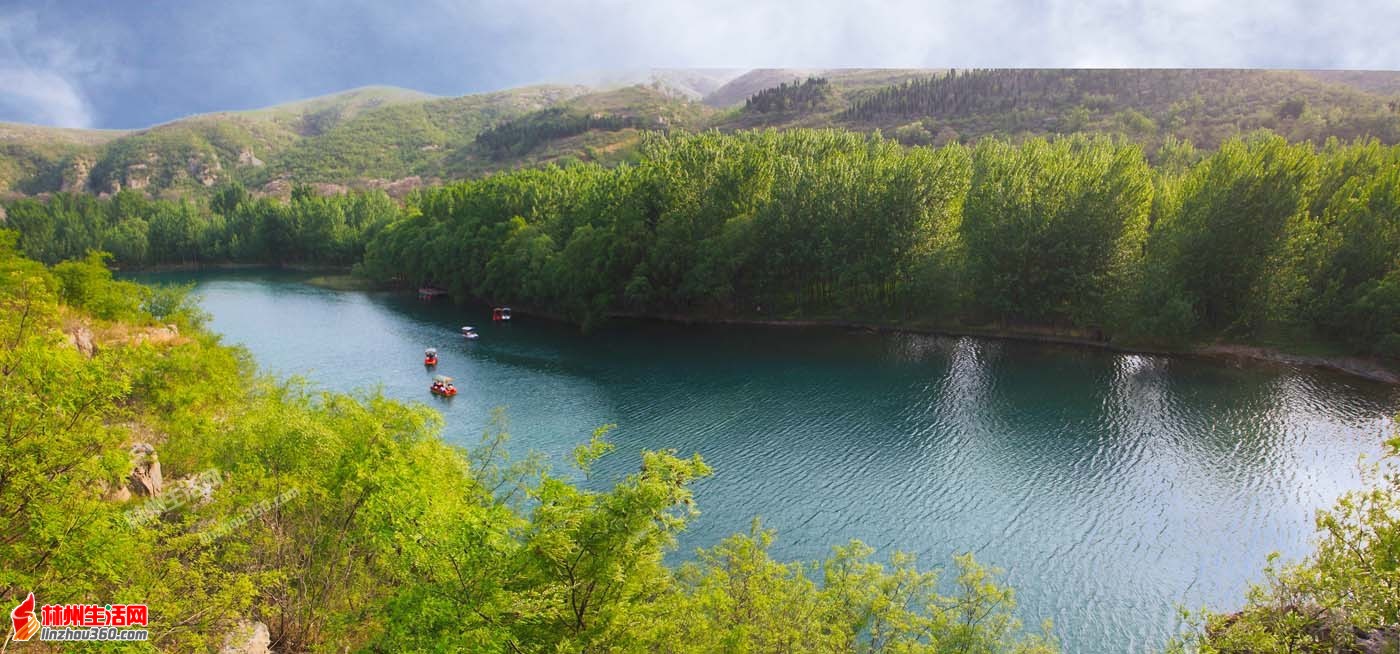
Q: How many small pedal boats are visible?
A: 5